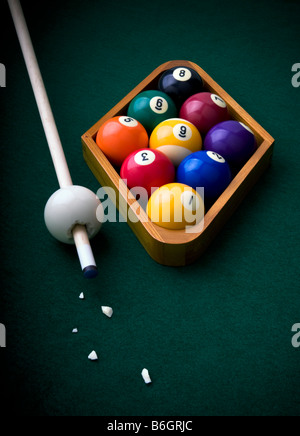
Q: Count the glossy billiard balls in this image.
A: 10